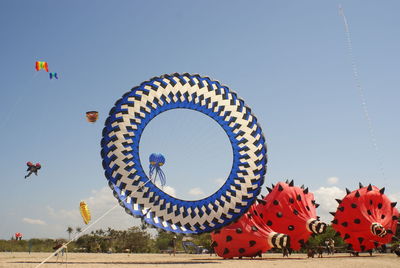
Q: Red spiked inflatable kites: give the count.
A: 3